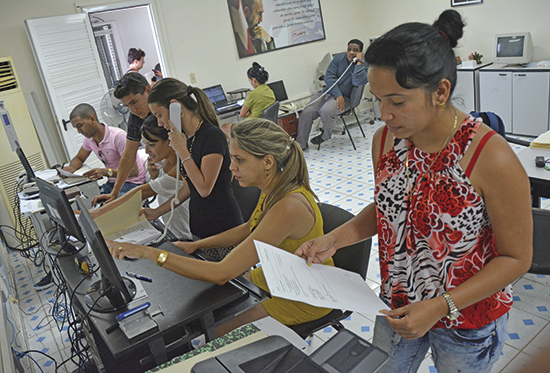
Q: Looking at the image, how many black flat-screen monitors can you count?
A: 4